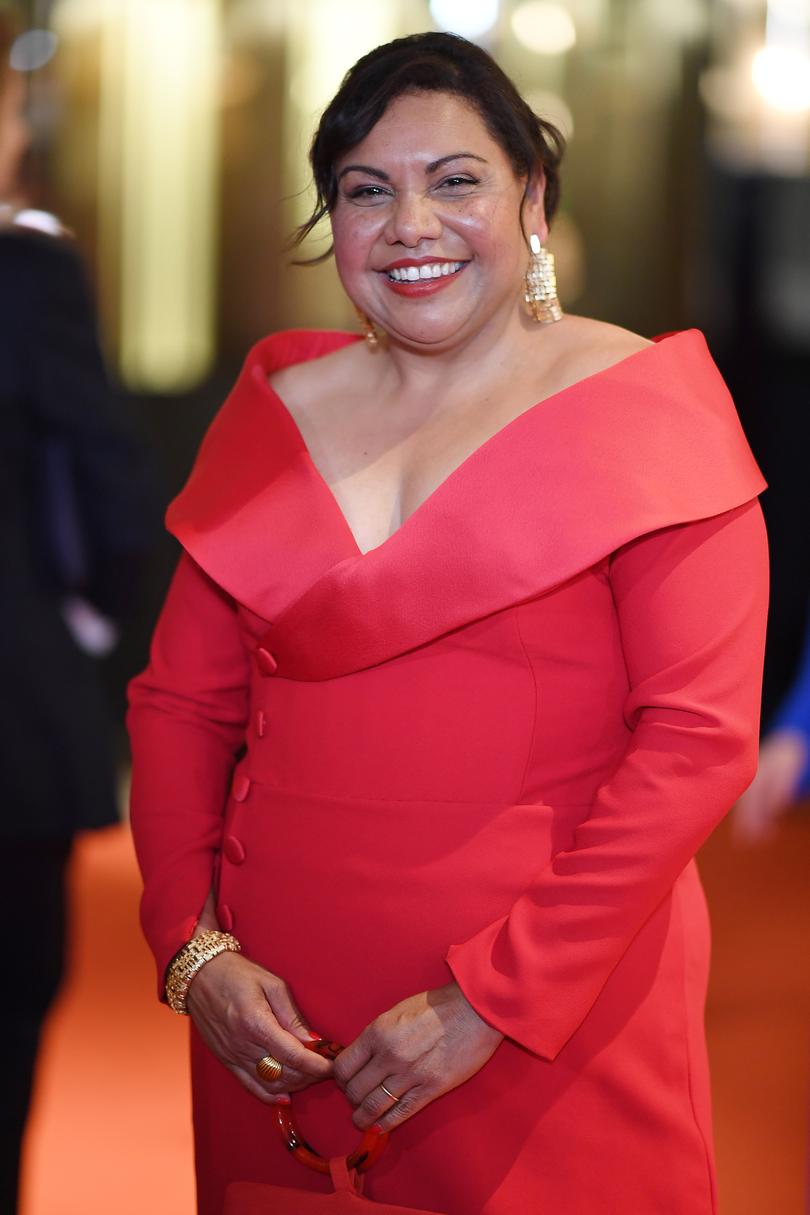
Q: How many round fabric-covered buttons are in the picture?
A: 5